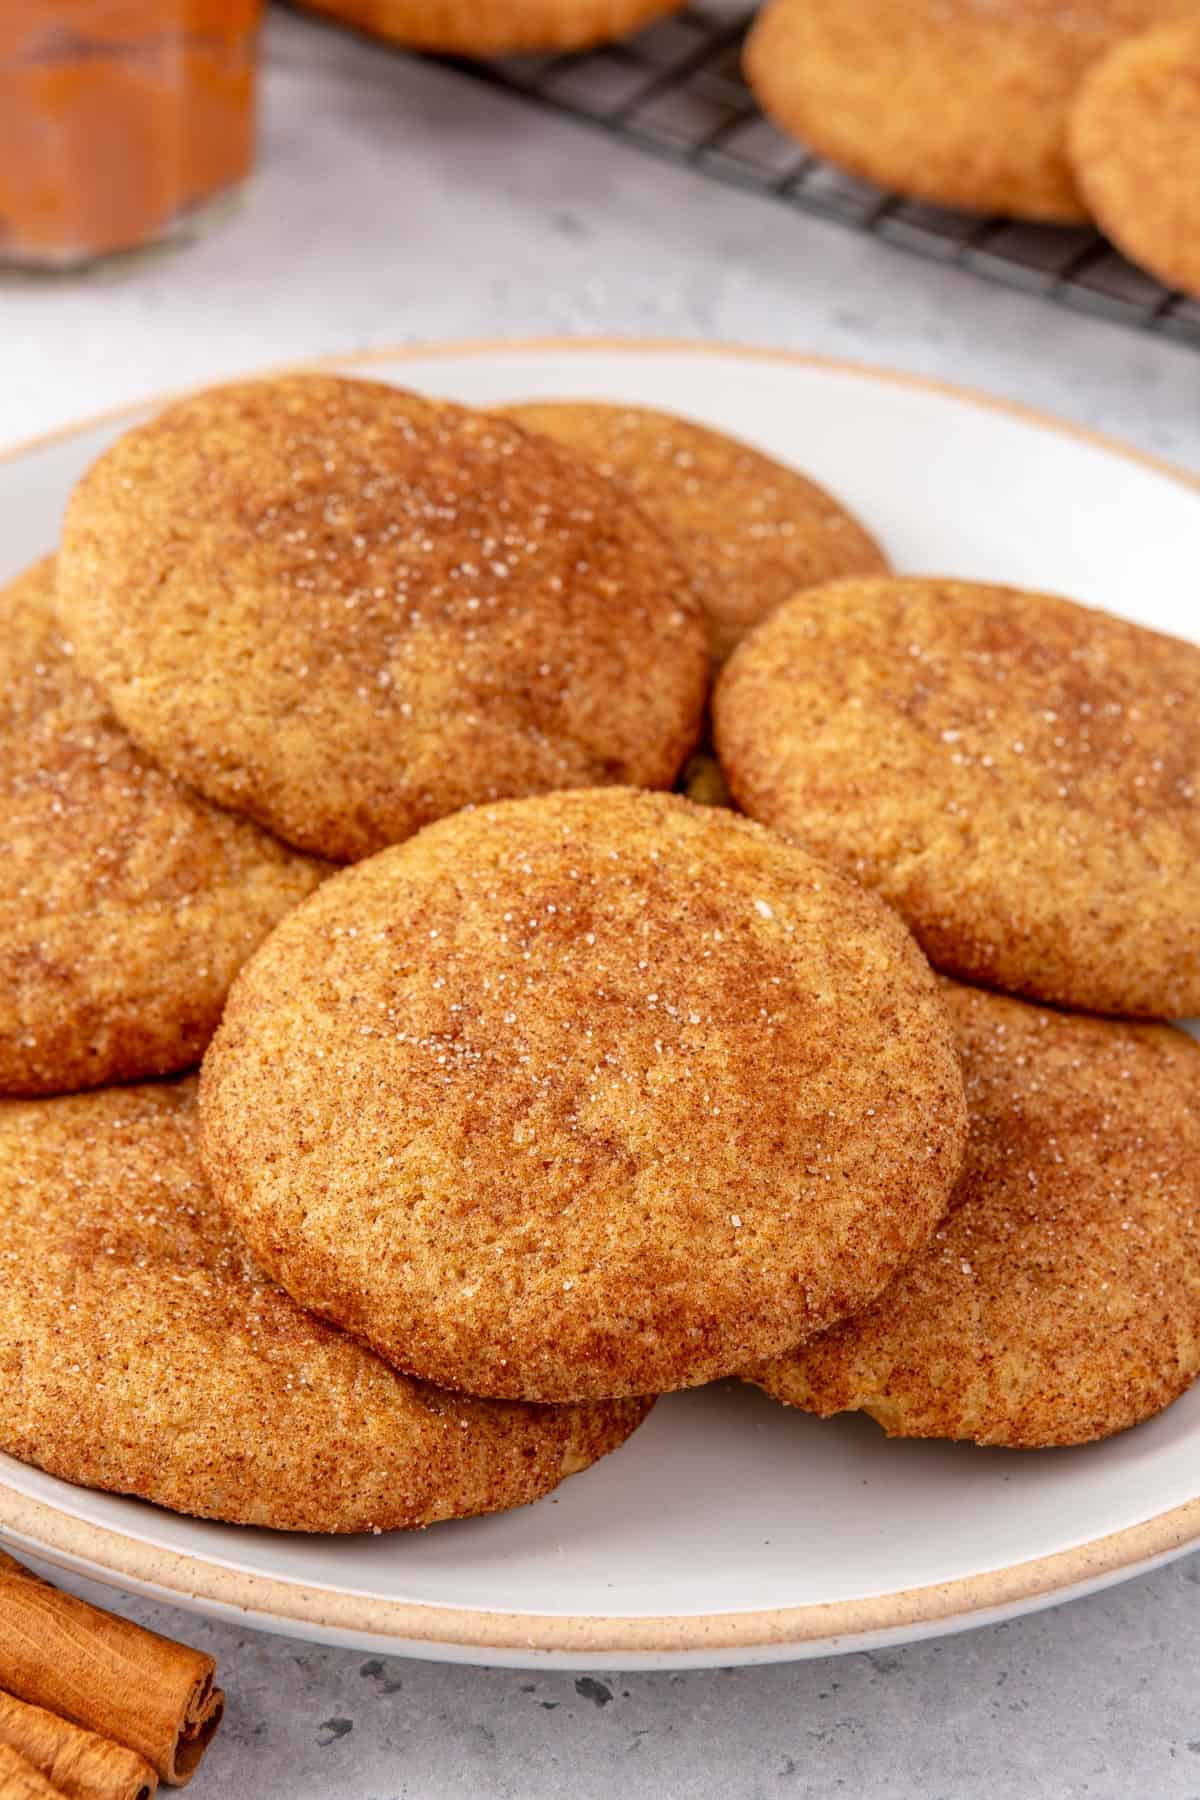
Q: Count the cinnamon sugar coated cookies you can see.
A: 10